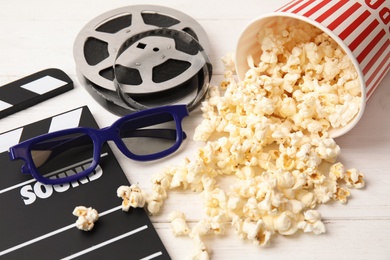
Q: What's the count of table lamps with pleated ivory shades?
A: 0